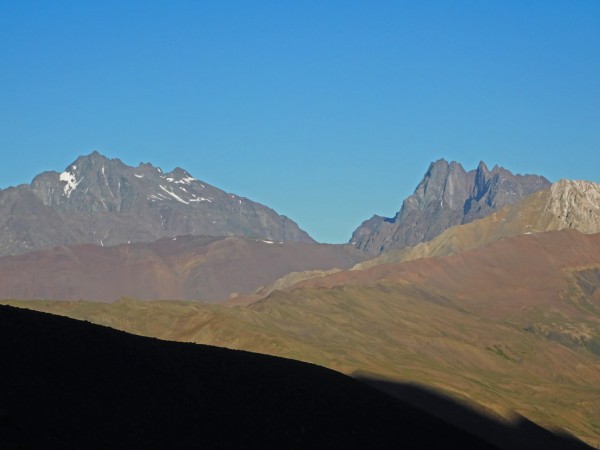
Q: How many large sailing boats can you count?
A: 0